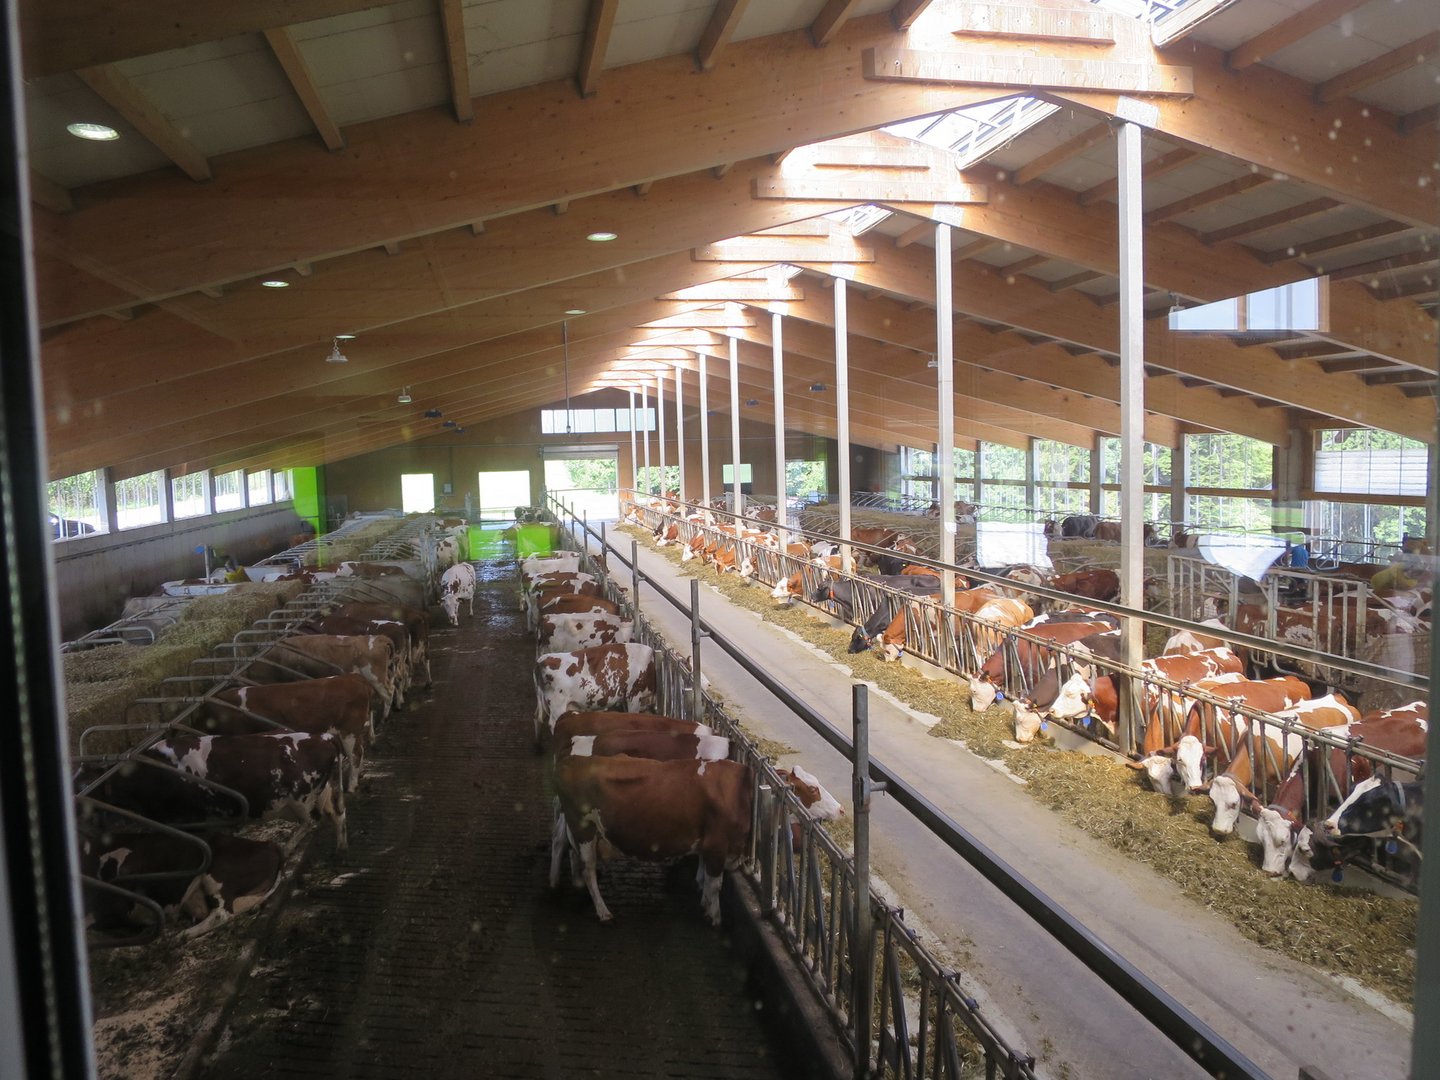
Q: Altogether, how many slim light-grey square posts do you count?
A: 10